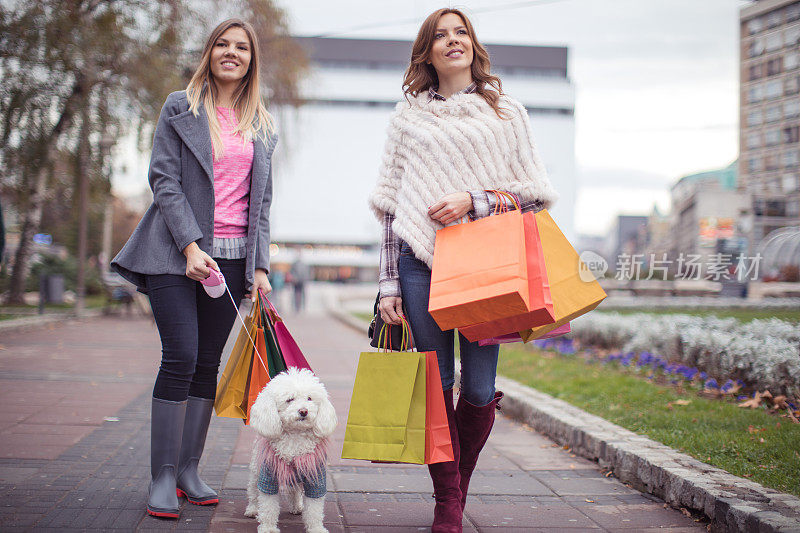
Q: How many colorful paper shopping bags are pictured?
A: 10